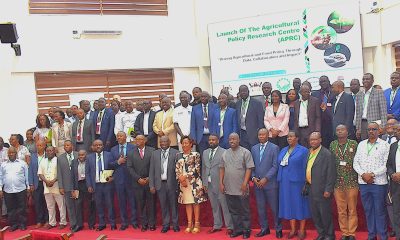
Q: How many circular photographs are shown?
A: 3